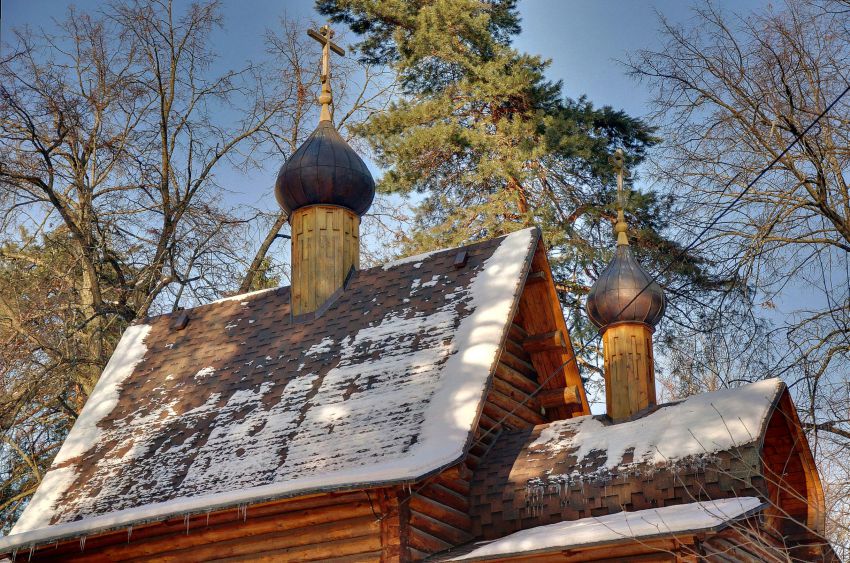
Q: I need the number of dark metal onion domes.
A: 2